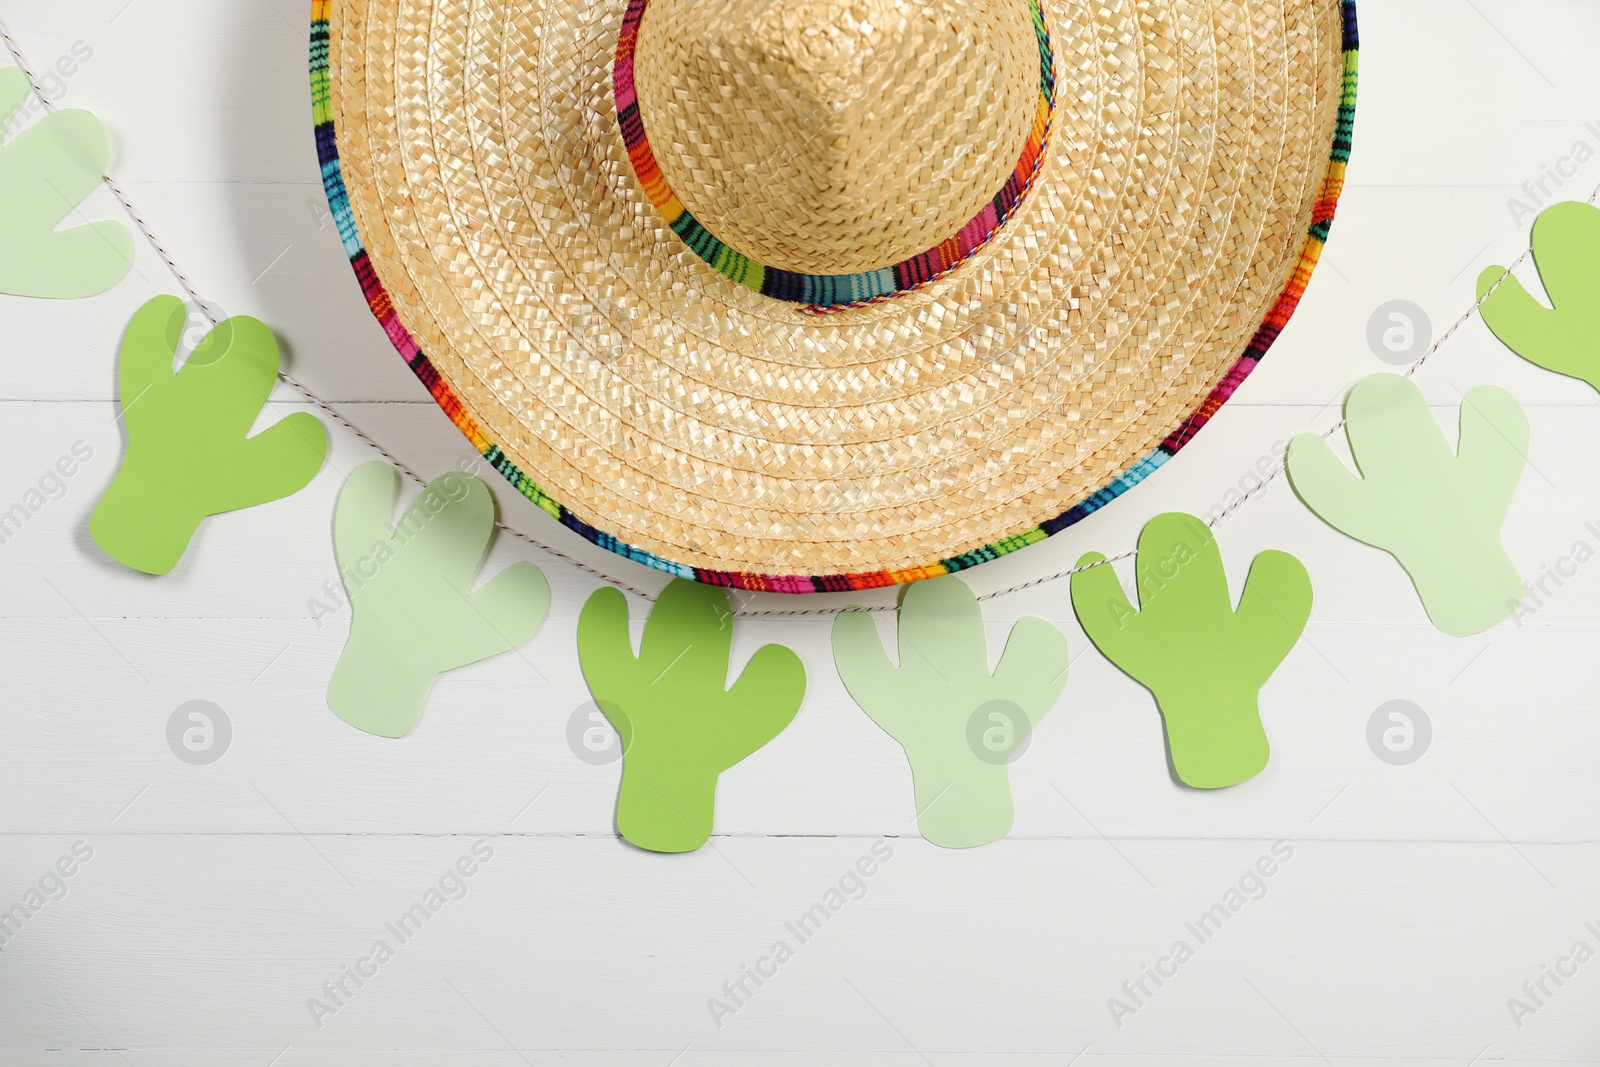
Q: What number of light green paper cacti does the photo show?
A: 4